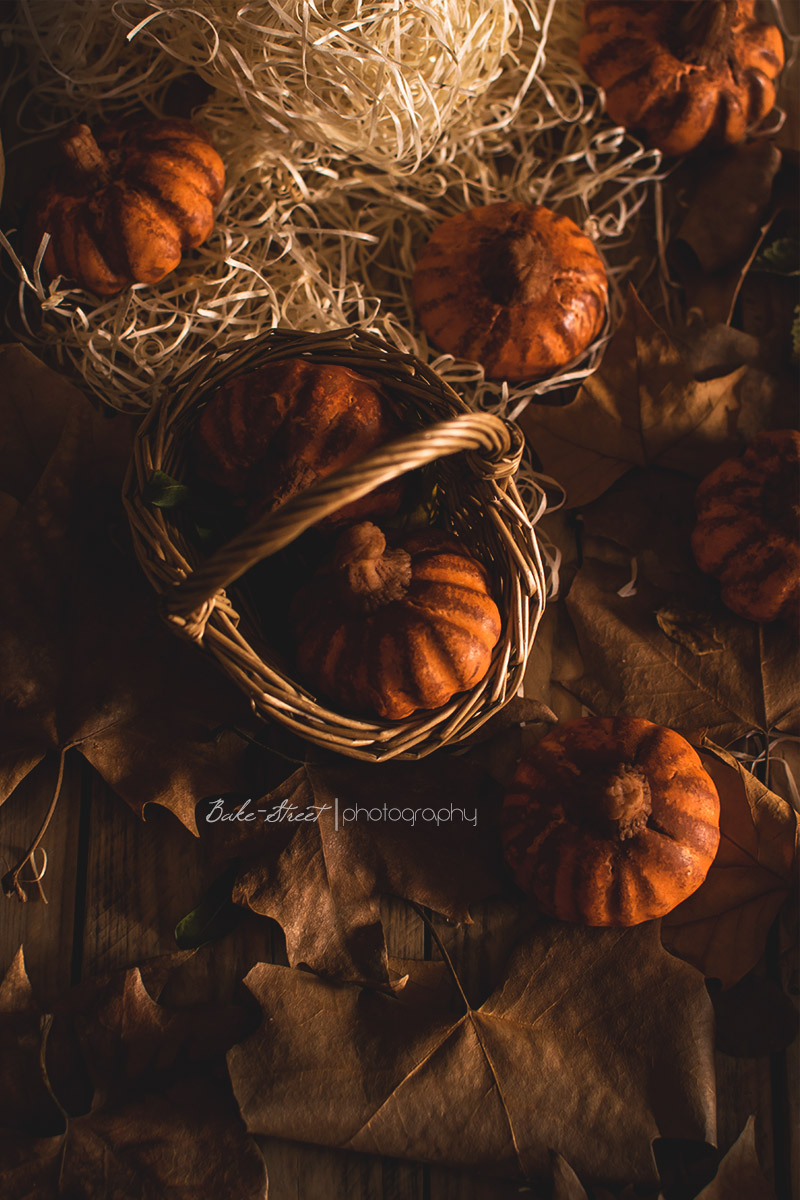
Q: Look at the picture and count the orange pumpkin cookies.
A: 7